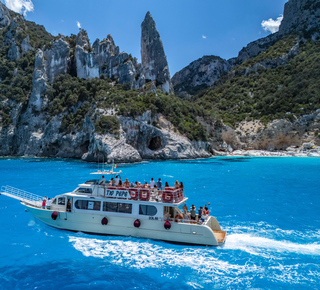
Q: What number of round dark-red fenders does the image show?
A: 4